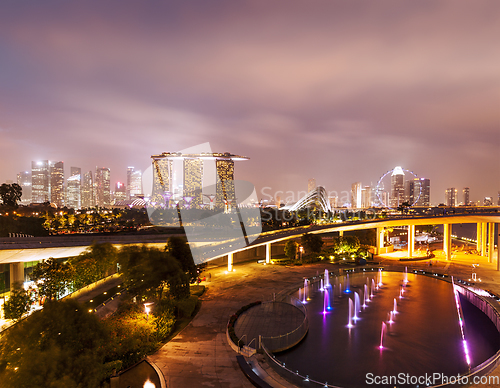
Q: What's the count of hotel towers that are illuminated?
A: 3